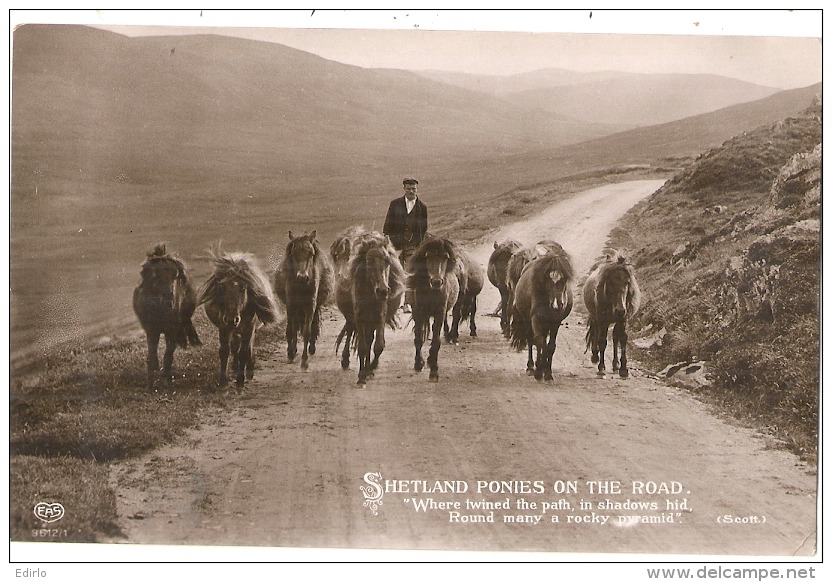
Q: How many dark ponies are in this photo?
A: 11